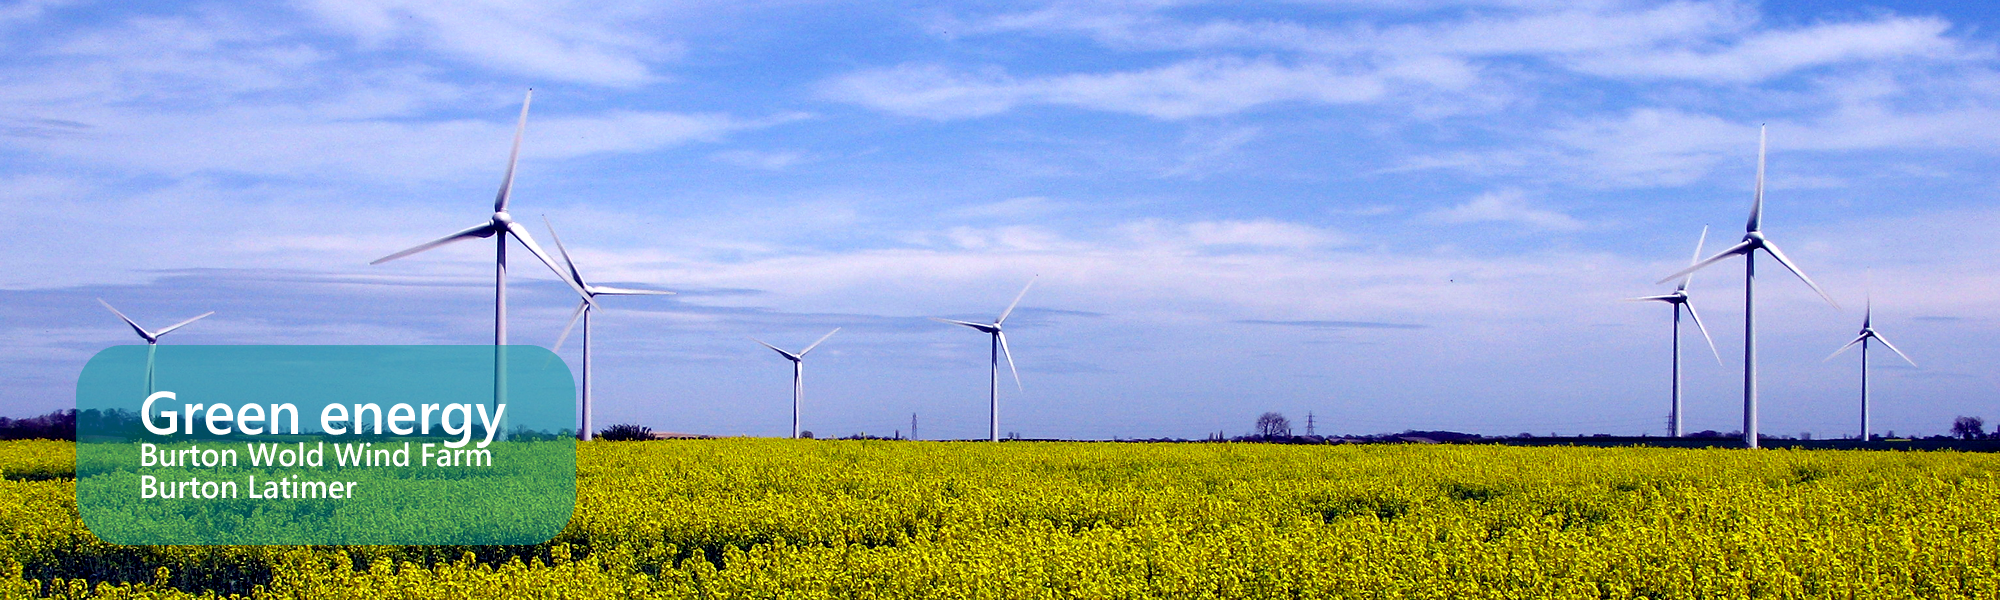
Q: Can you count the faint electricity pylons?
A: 3